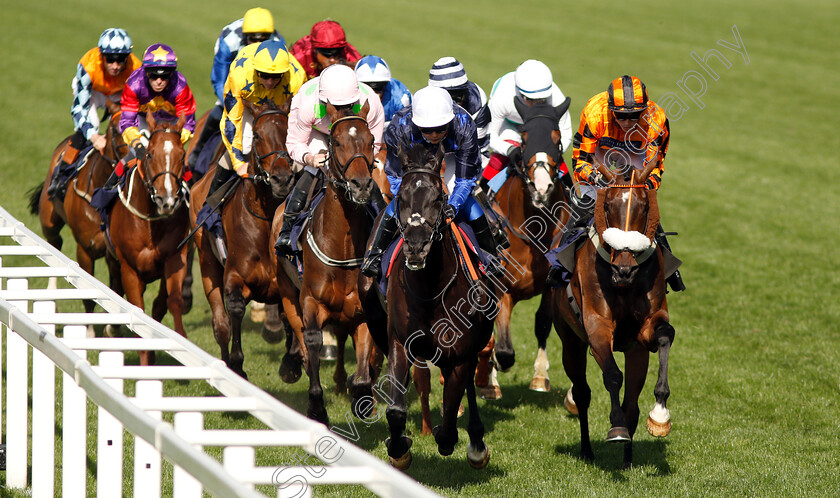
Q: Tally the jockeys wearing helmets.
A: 11